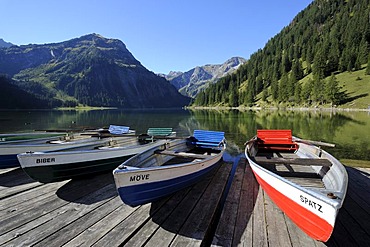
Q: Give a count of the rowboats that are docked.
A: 5